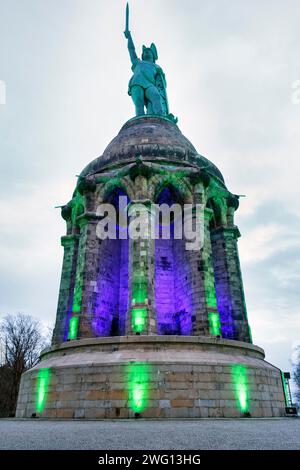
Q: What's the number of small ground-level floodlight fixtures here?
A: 3